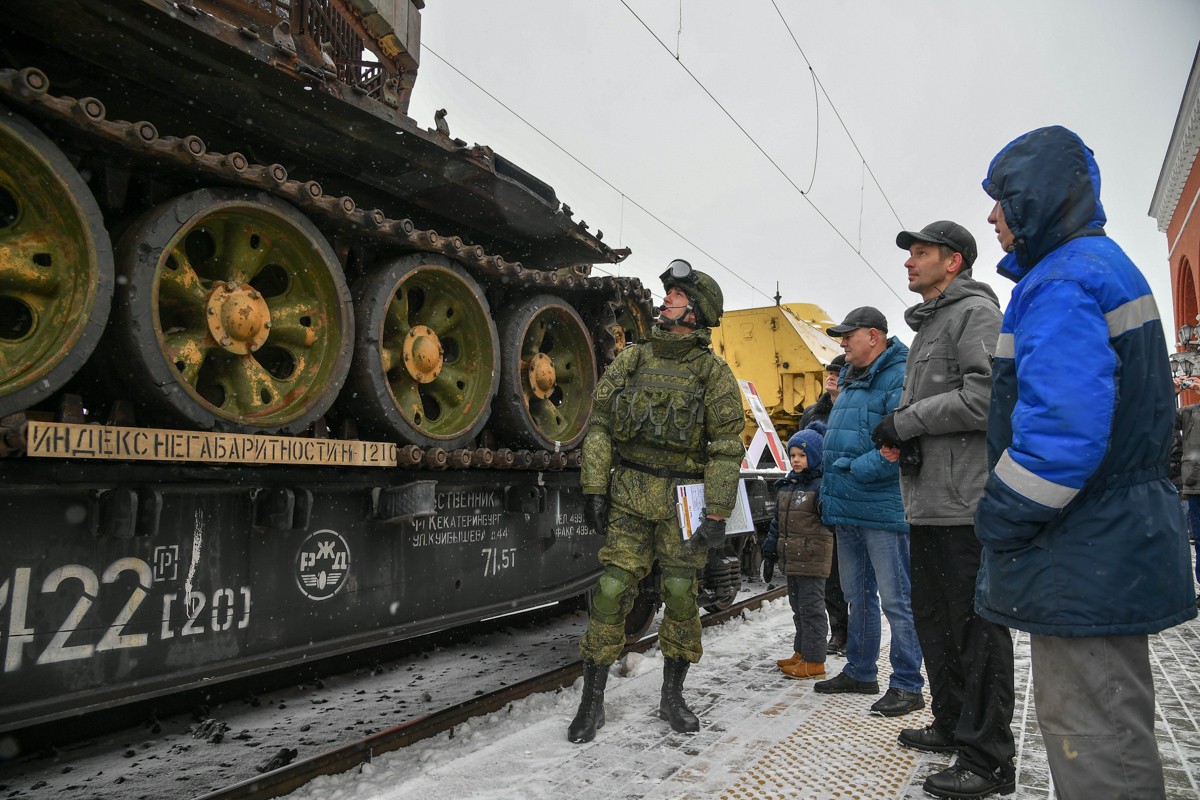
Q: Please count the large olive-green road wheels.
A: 4